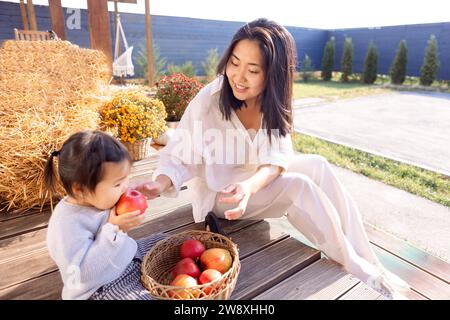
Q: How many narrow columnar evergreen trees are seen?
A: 5